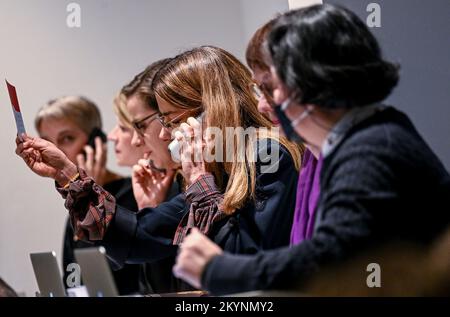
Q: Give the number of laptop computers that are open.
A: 2